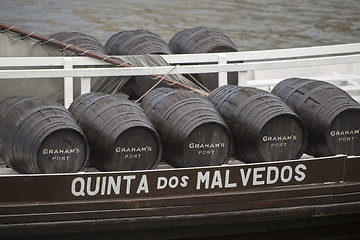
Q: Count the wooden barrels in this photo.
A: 8